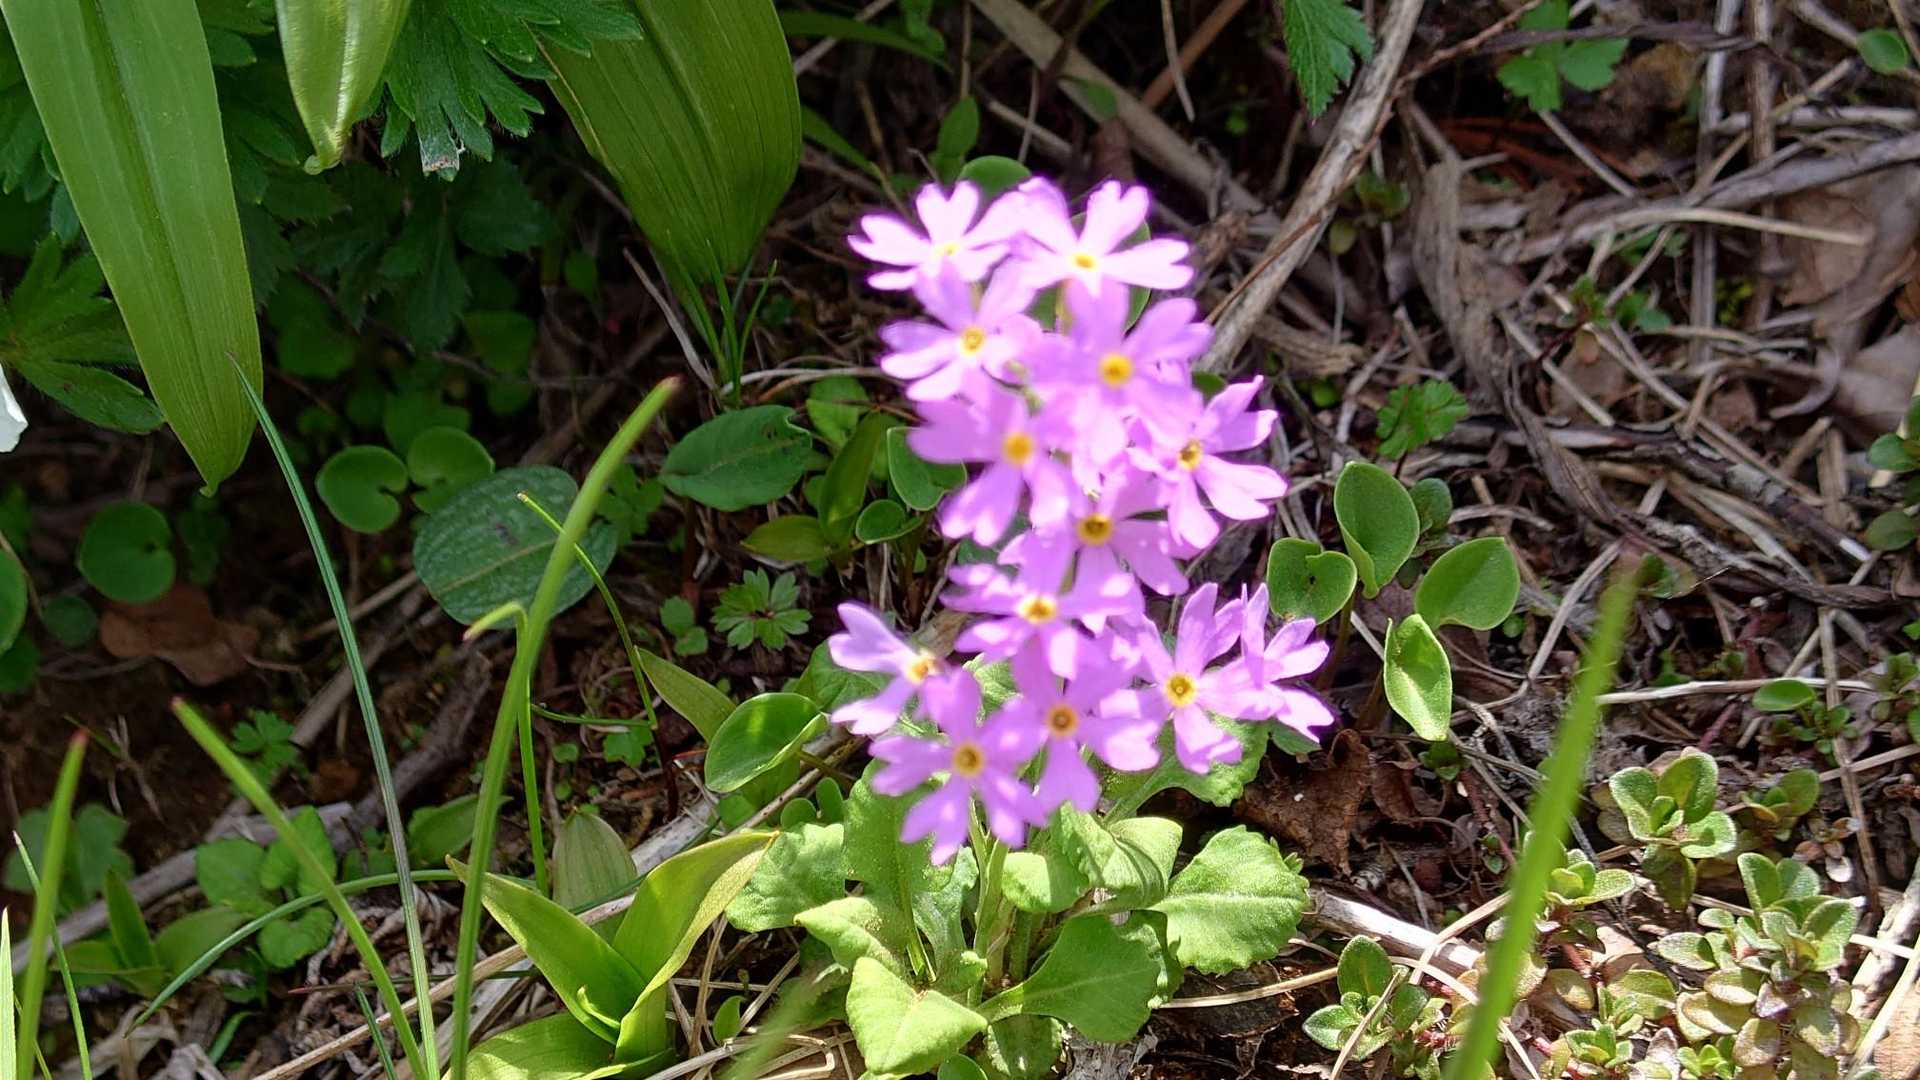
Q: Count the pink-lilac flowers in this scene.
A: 13